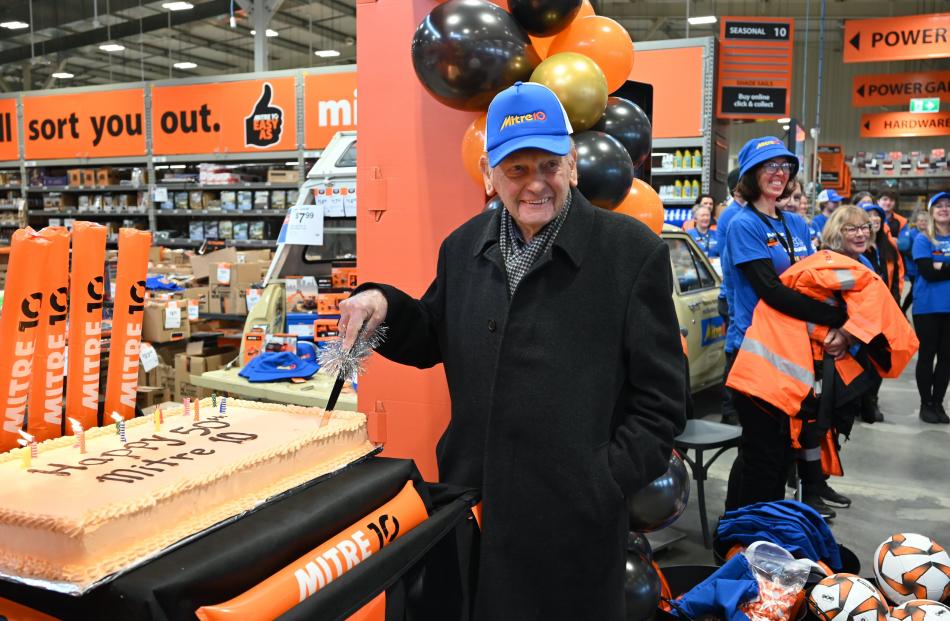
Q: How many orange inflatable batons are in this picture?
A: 5